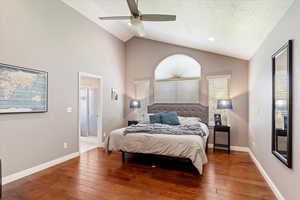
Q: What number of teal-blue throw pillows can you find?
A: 2